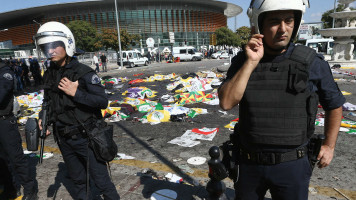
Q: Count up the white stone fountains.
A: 1